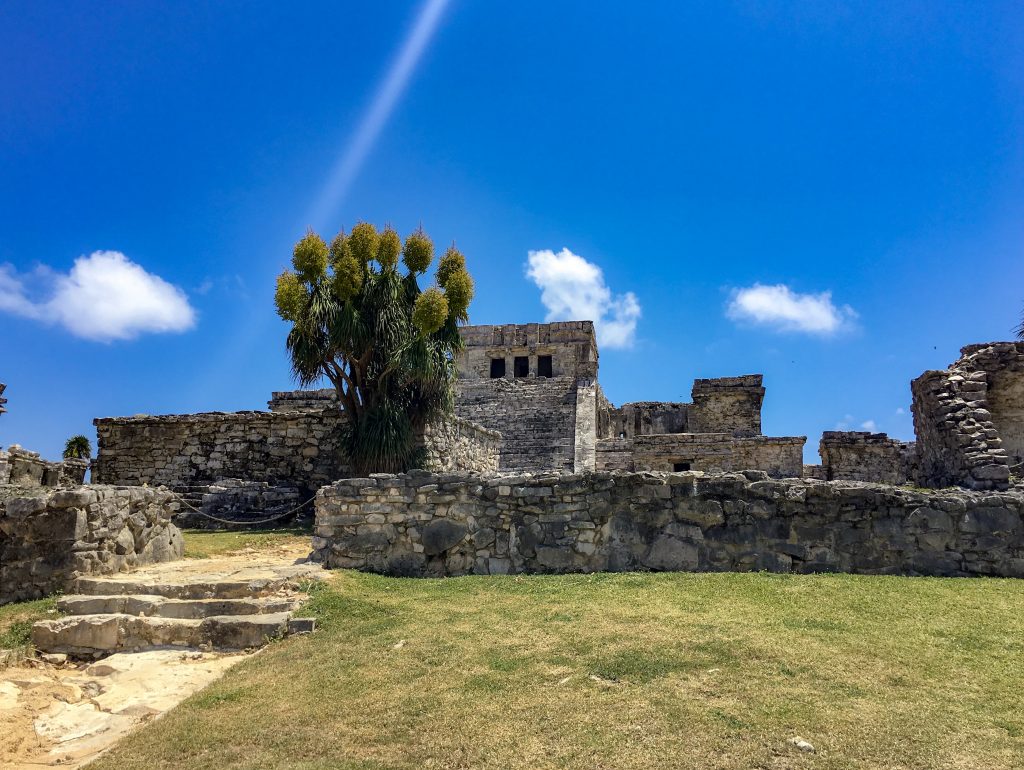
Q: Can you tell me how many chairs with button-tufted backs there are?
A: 0